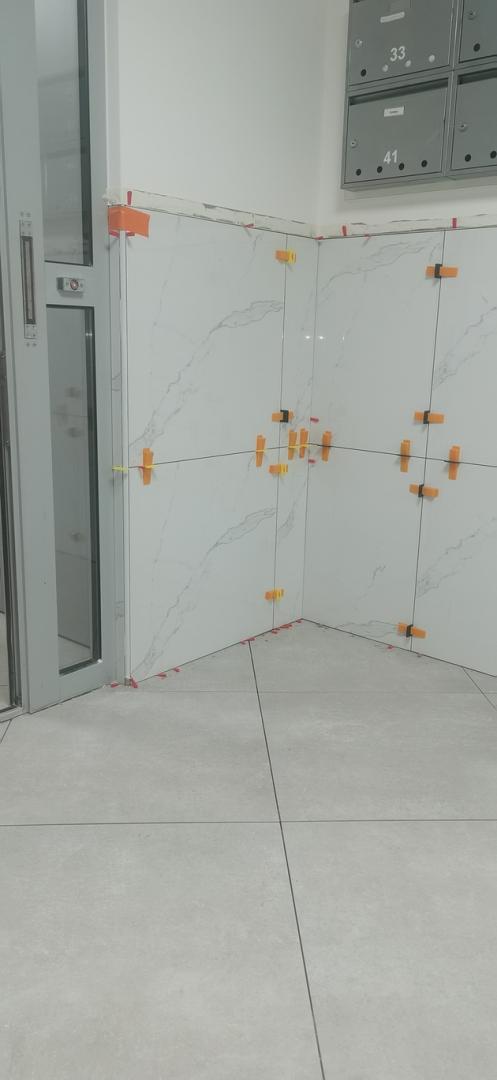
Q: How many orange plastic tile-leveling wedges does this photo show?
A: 15